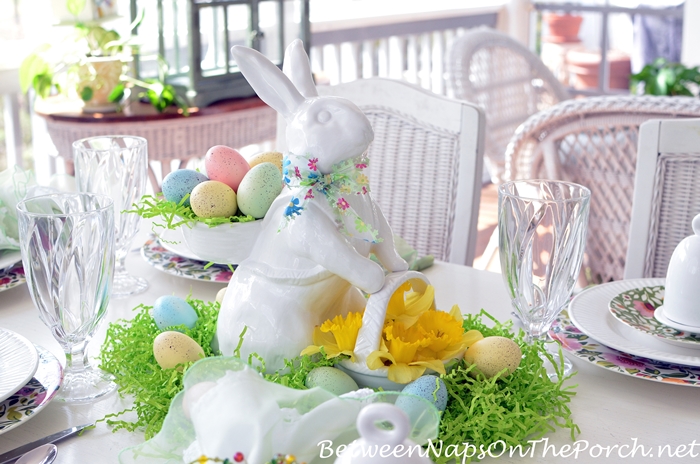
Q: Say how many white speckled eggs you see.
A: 0